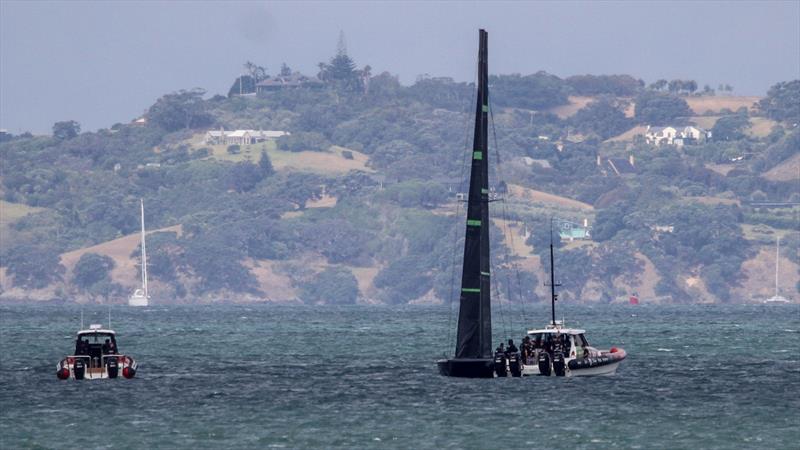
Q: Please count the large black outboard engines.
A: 6